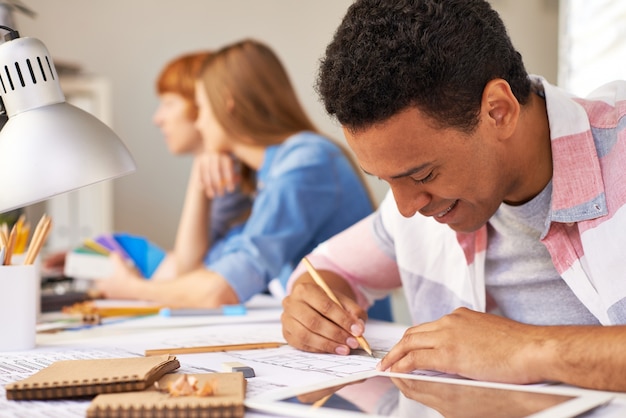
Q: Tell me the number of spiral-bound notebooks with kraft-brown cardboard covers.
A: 2